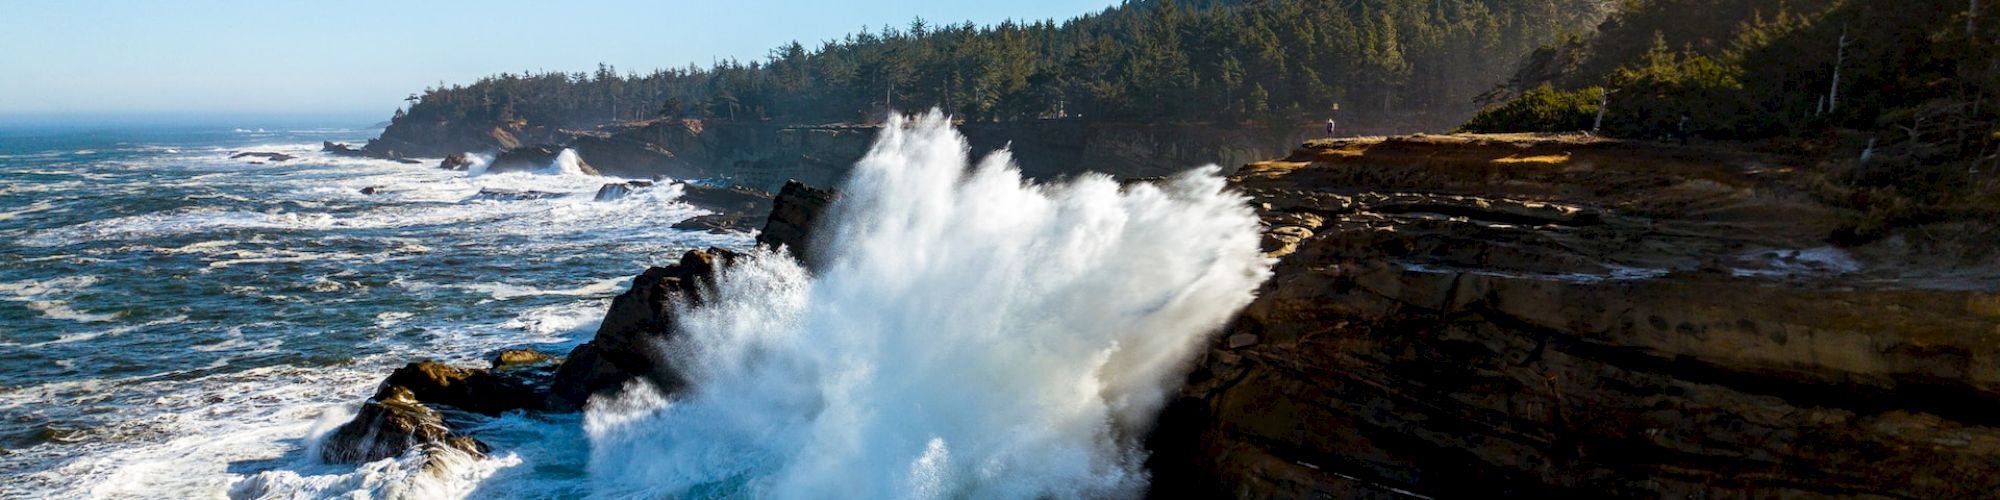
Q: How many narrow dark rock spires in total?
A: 0